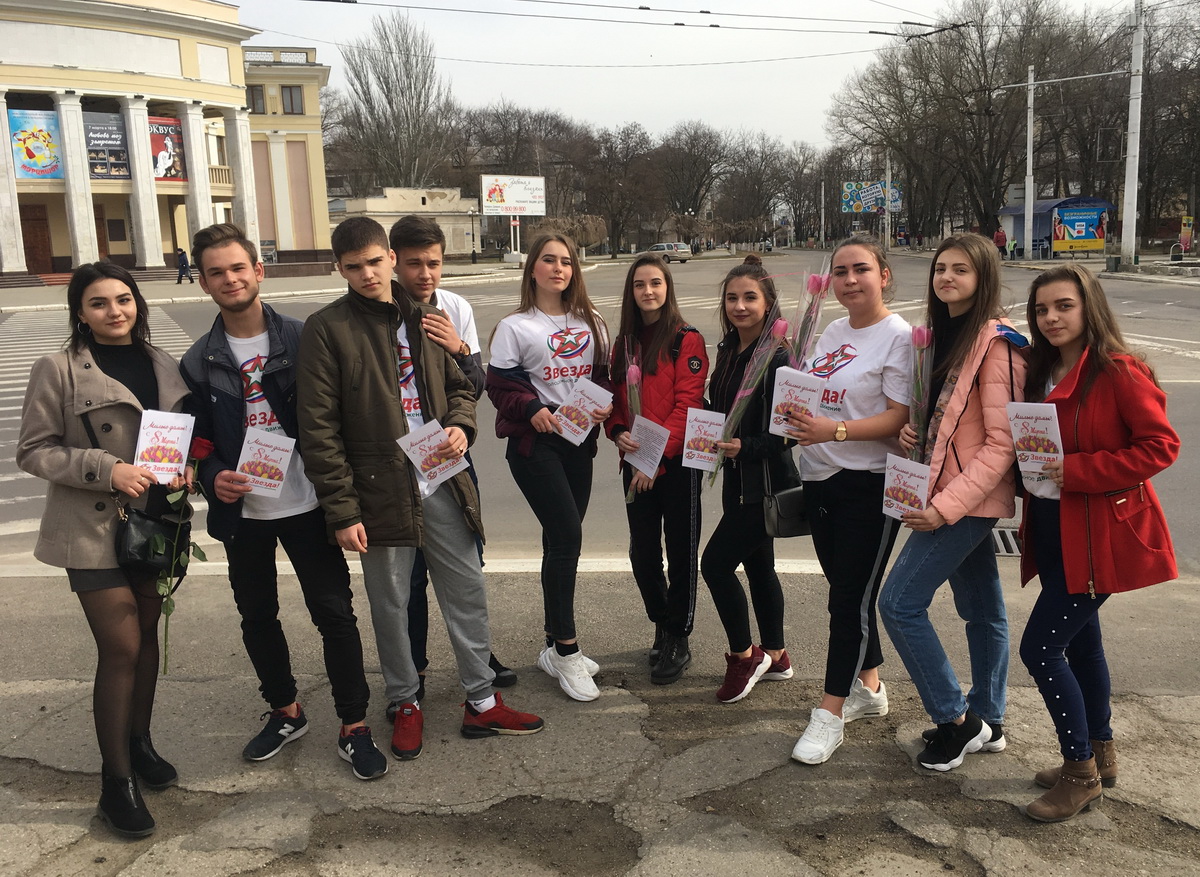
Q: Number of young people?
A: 10